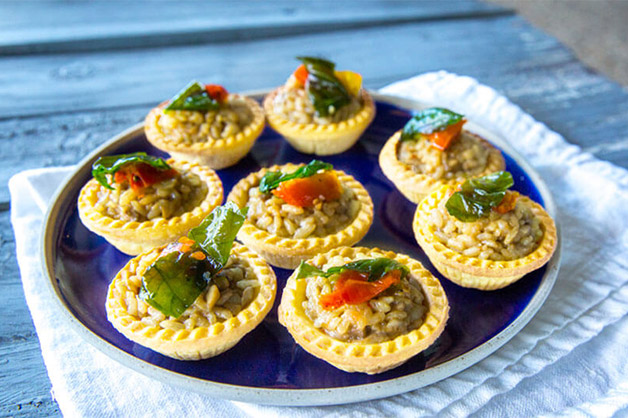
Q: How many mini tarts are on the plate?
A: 8